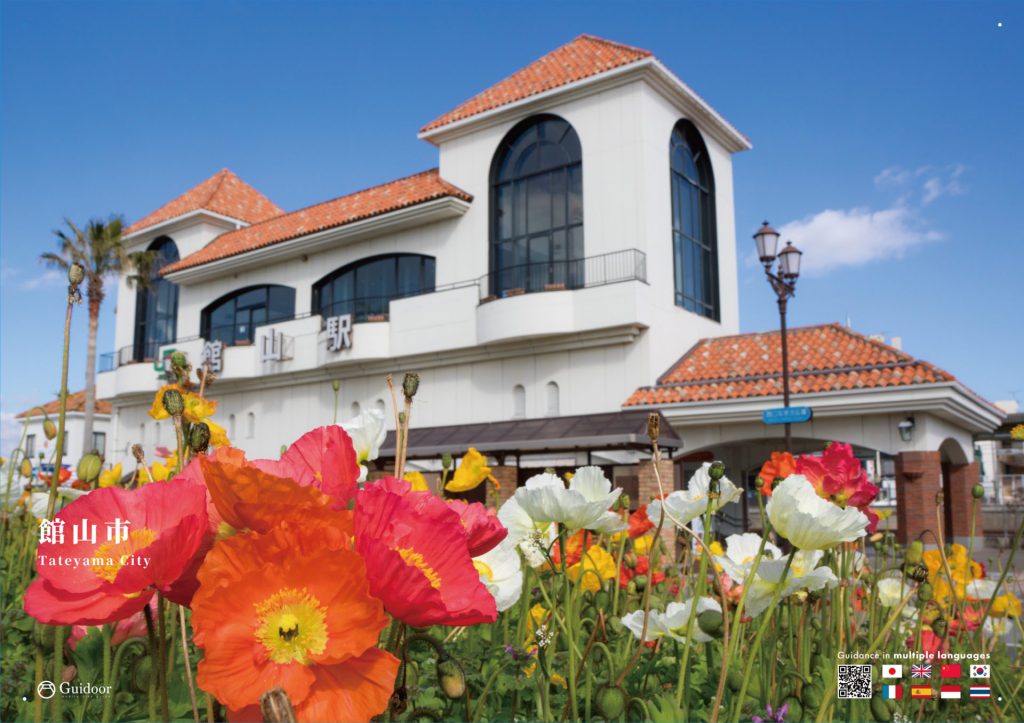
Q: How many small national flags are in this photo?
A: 8